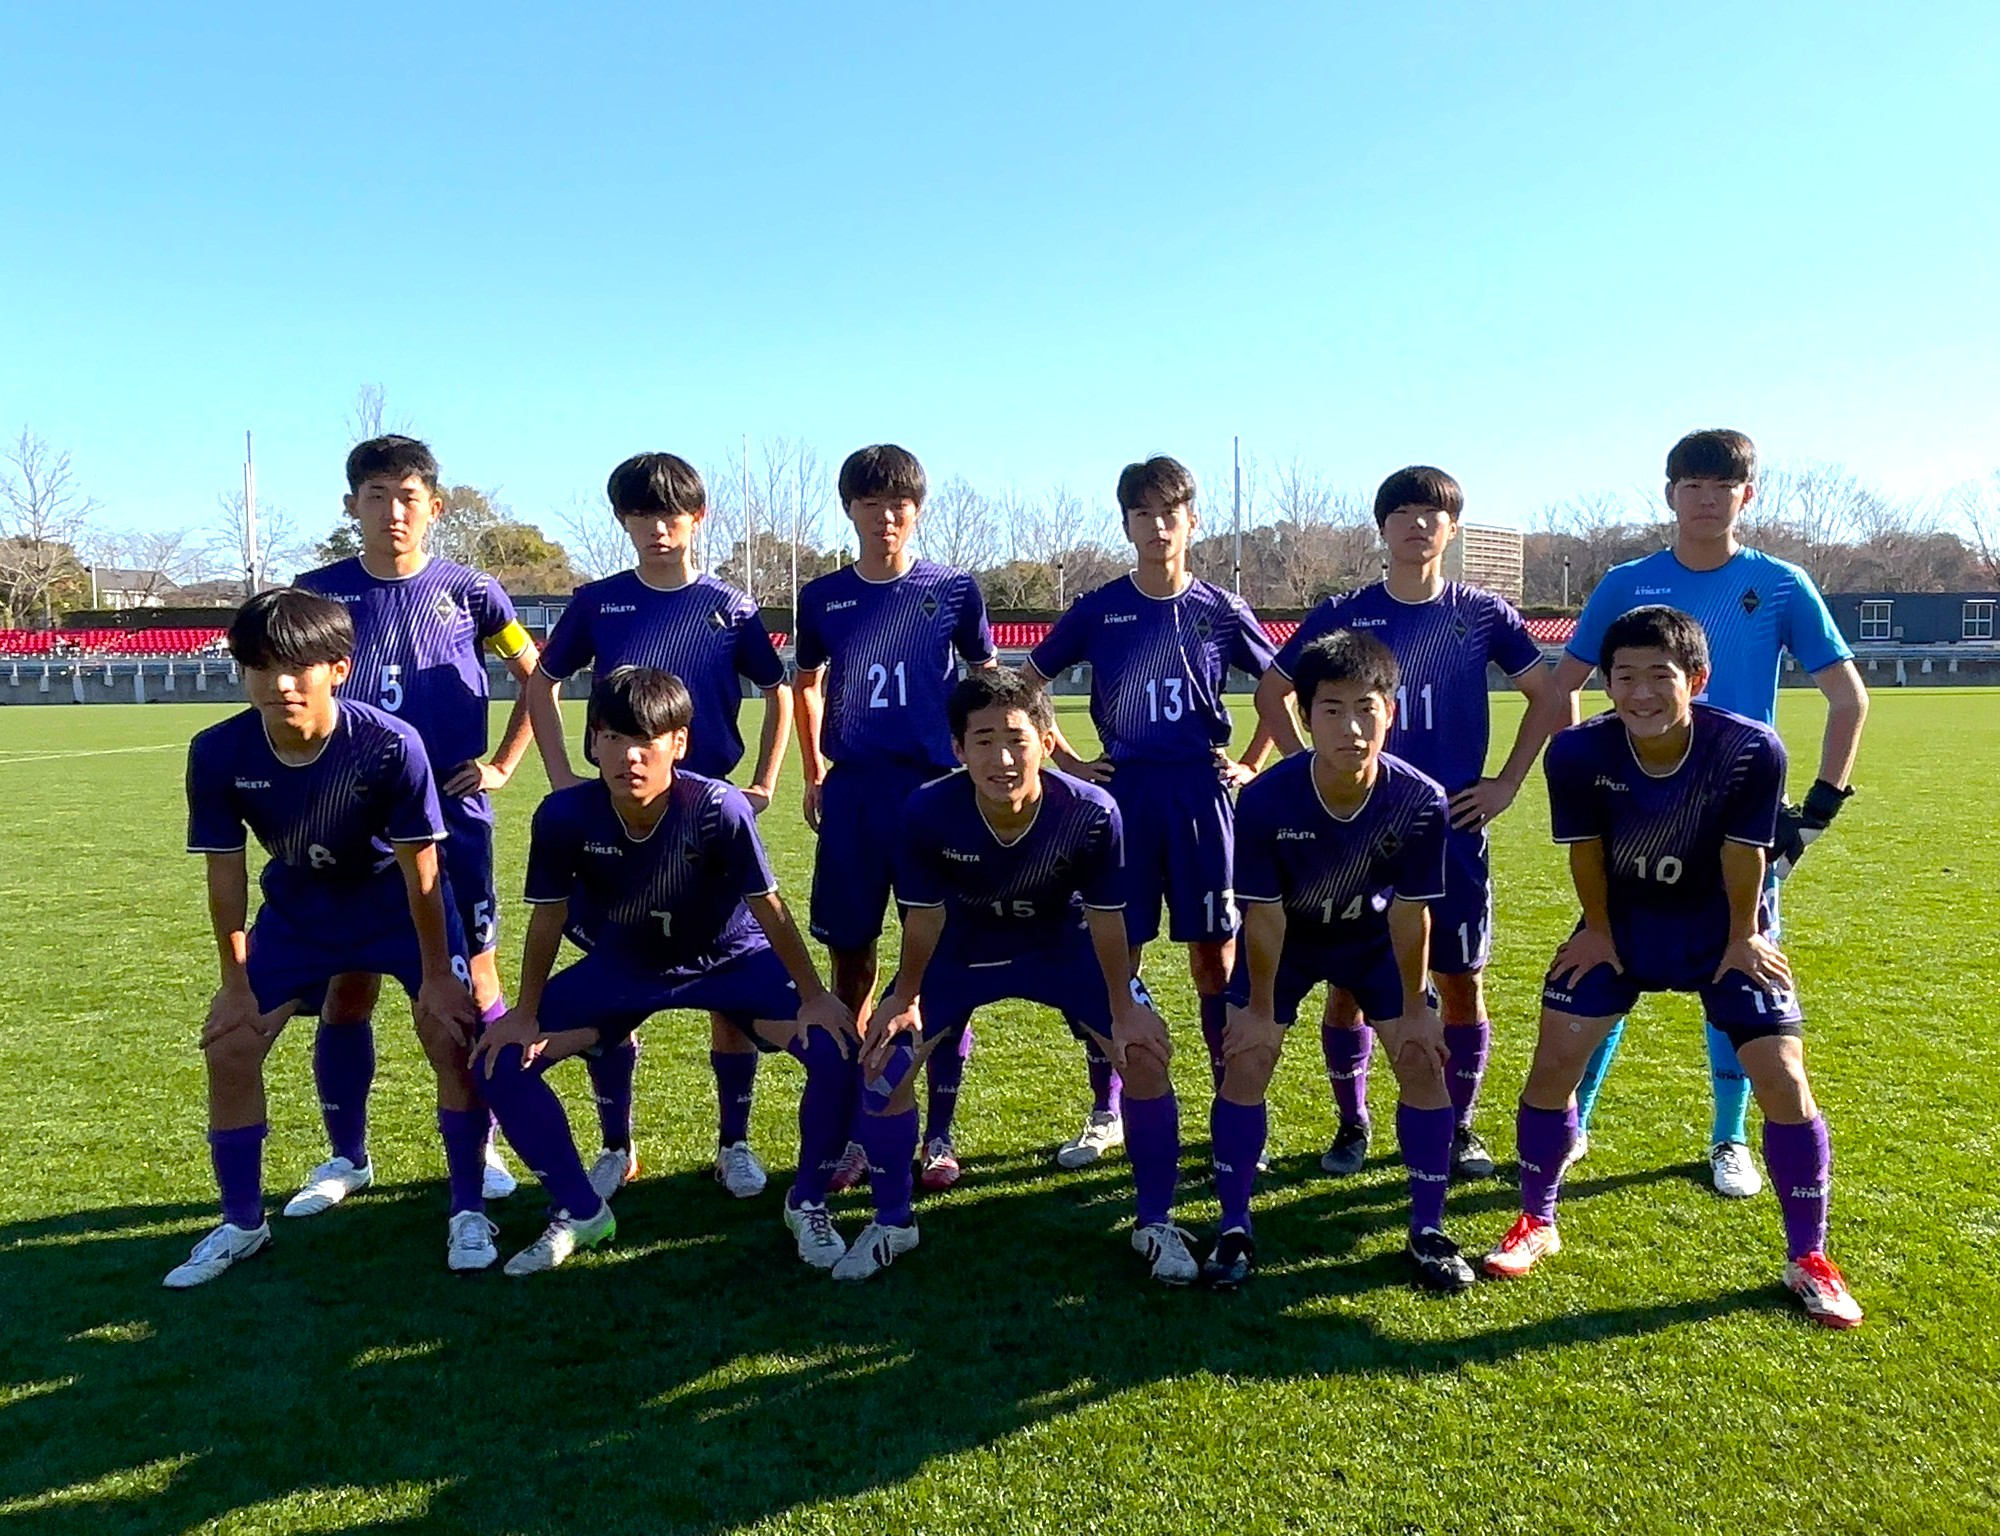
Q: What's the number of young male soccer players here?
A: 11